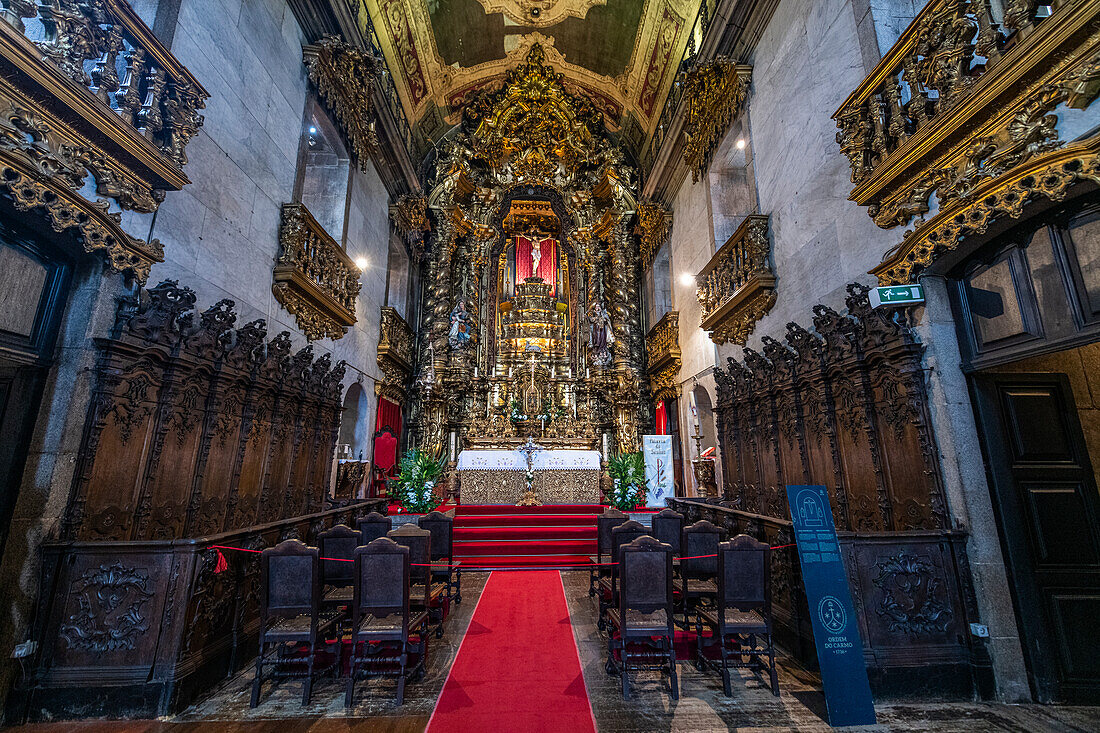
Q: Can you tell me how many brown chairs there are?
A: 12